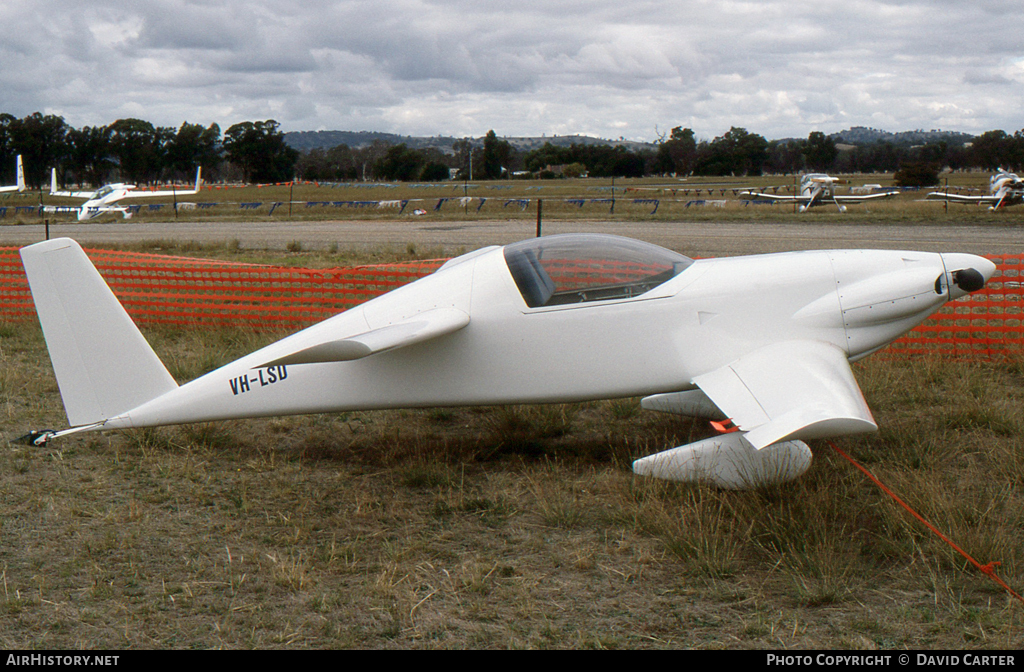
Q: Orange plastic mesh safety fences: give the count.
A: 1